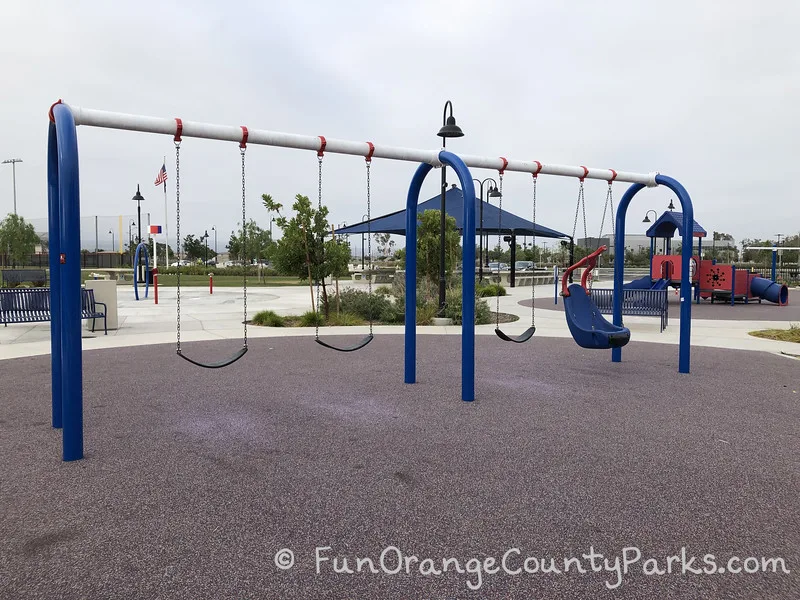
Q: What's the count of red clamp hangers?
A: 8